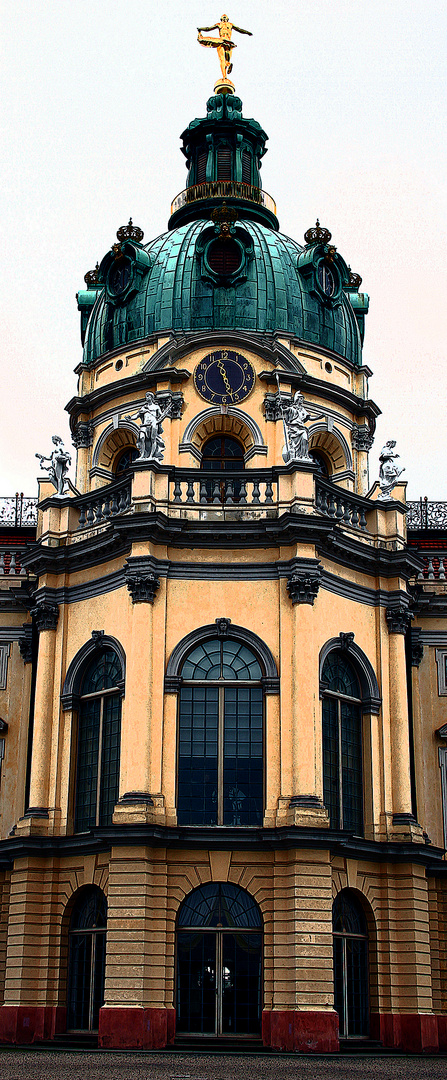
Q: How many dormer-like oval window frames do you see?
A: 3